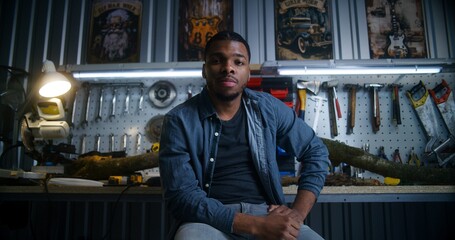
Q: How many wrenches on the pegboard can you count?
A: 12